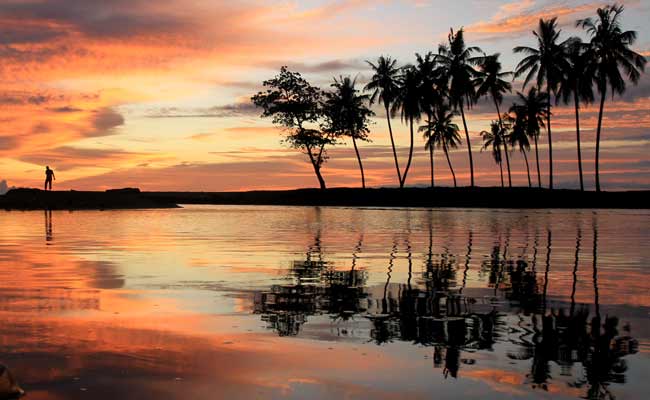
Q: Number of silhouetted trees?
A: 14